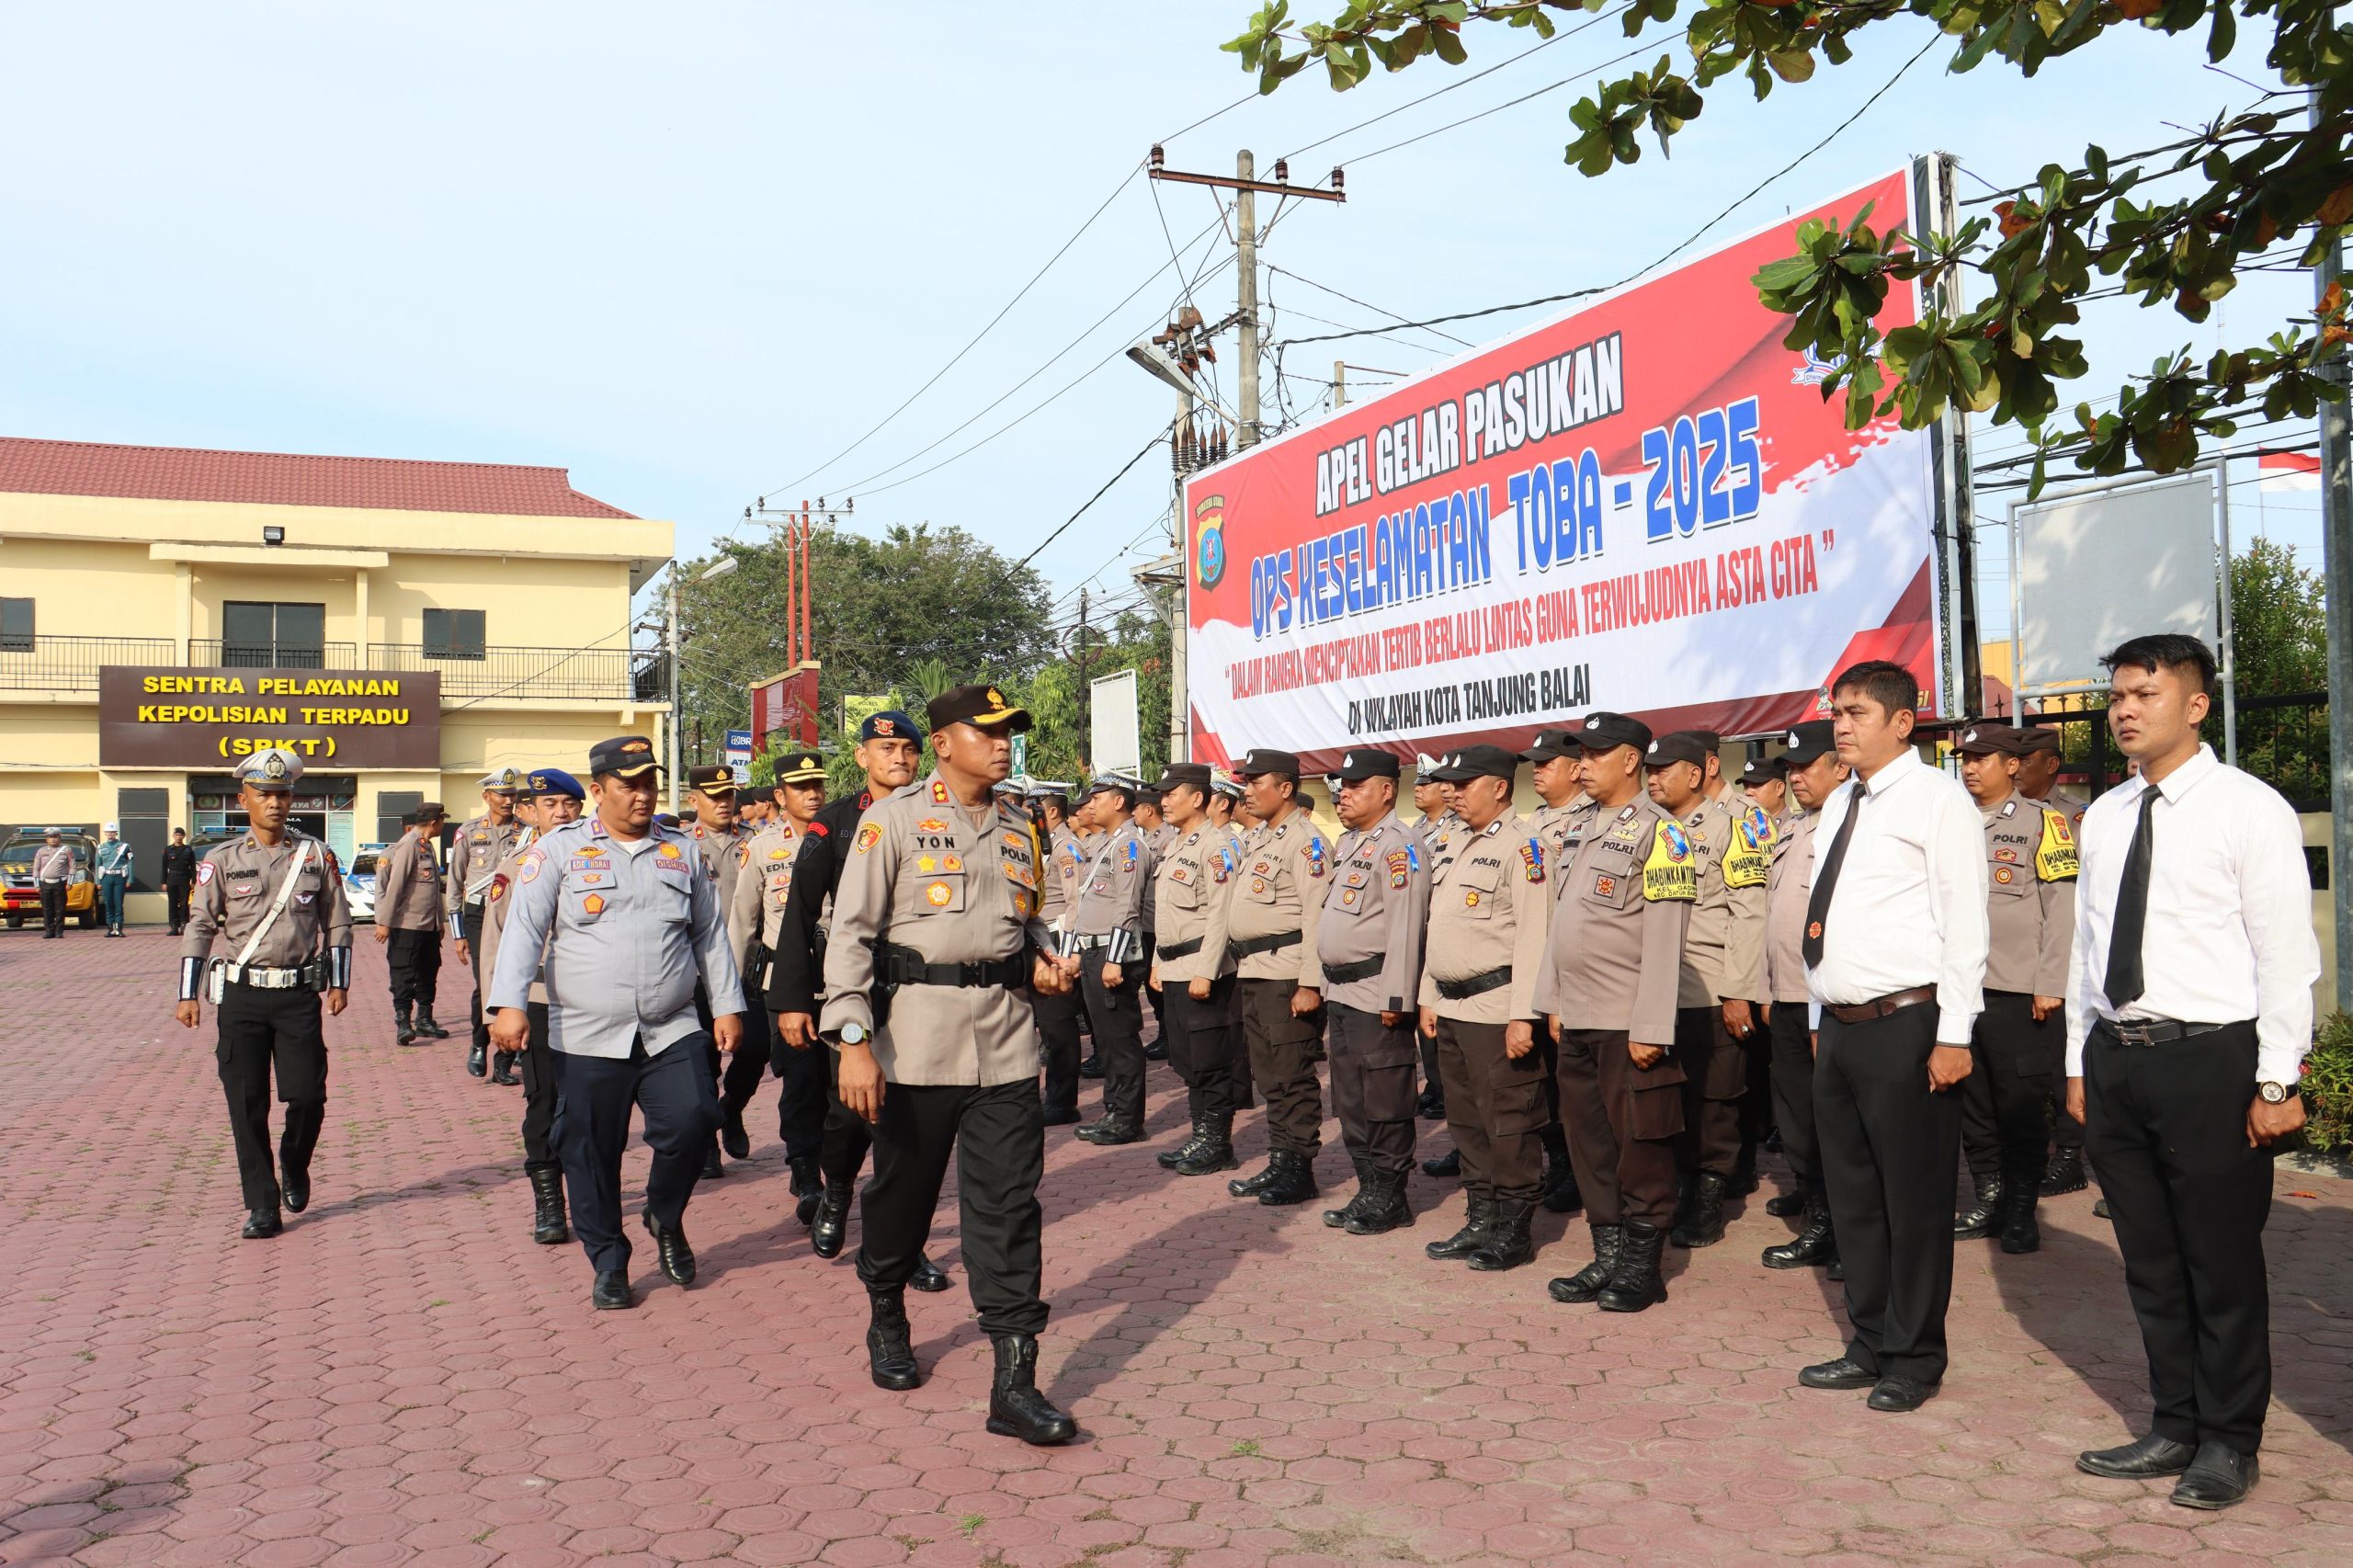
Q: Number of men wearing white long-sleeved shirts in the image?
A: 2